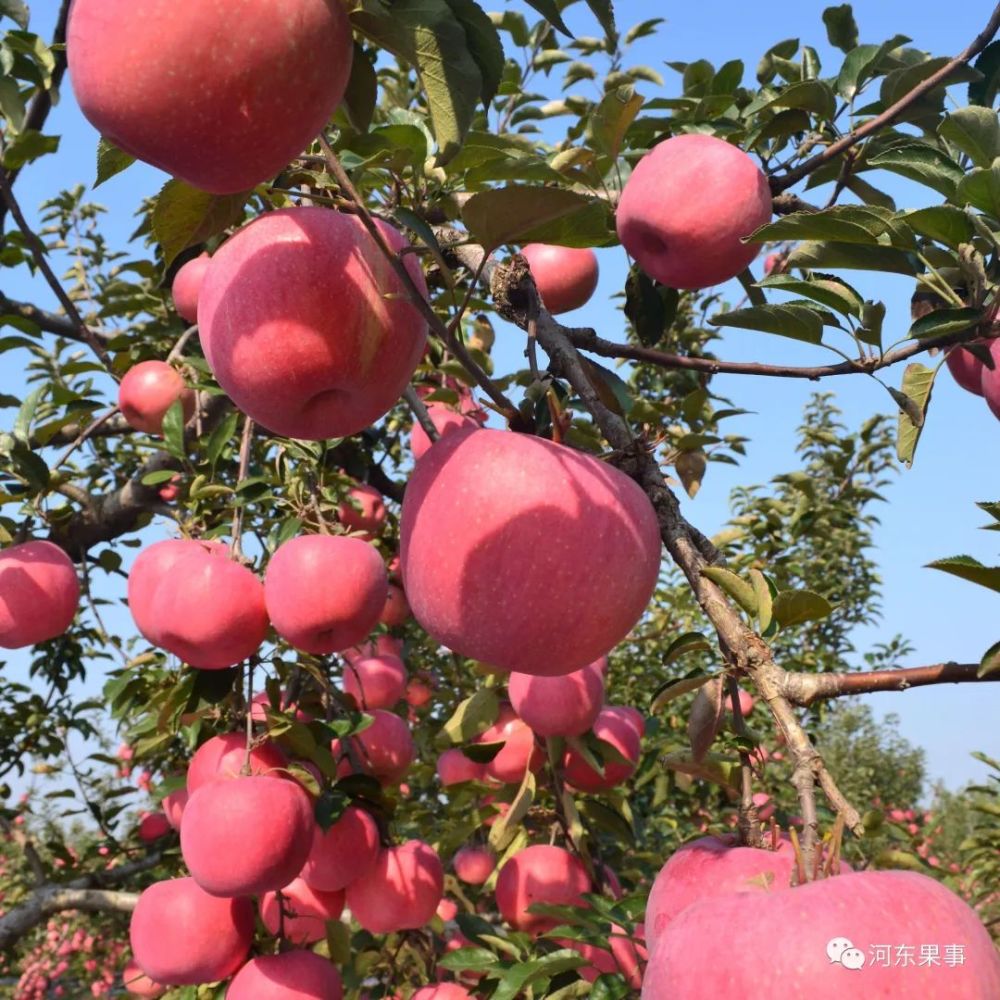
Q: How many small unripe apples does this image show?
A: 0